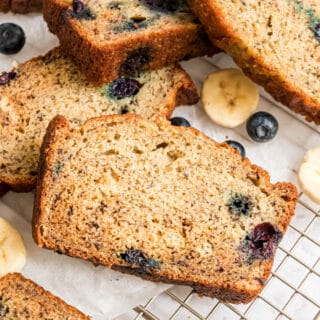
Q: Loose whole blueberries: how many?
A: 4